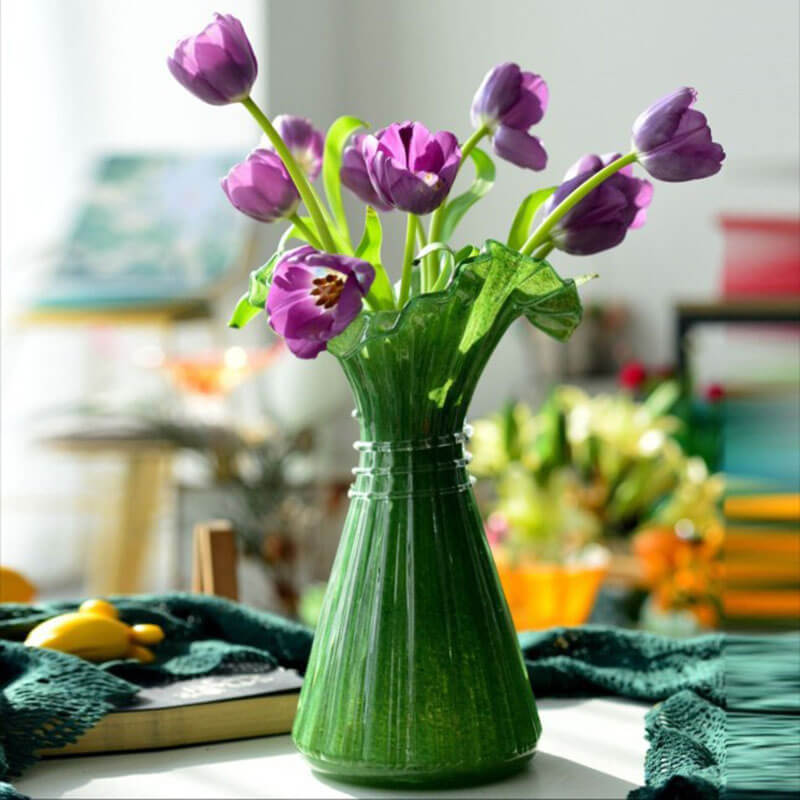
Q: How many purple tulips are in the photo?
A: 9